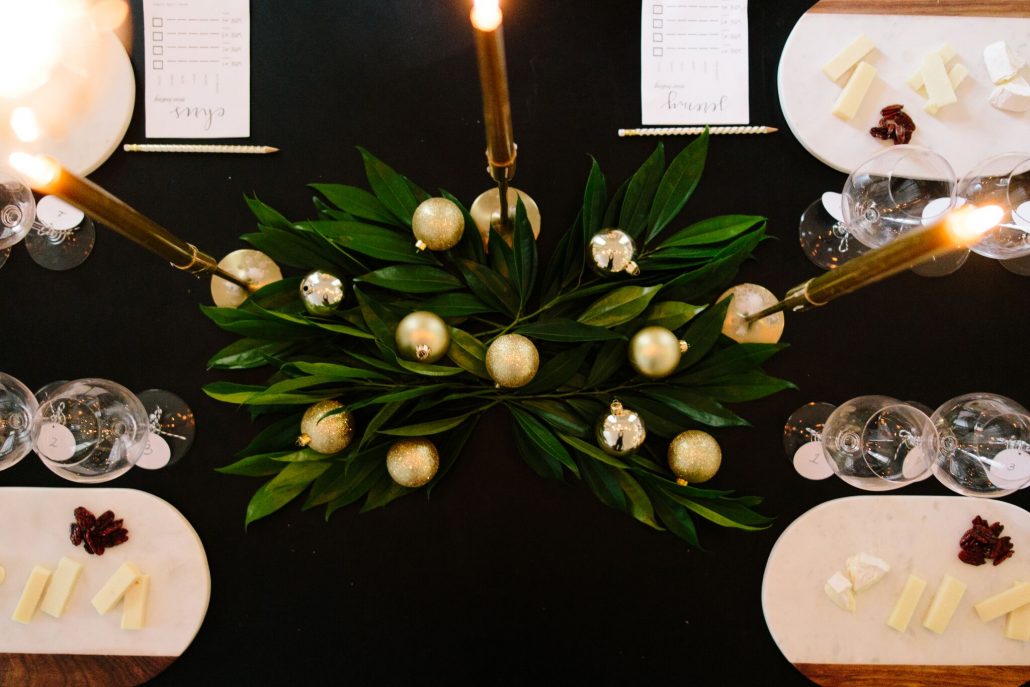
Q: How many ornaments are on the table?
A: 10